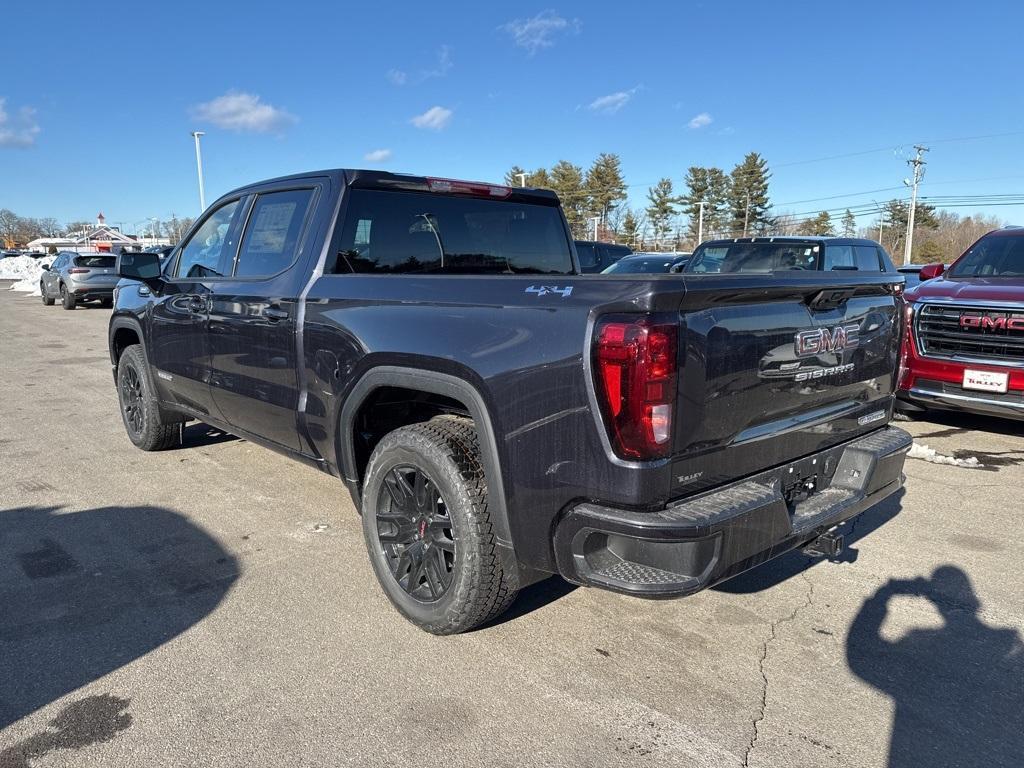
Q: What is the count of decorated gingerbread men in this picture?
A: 0